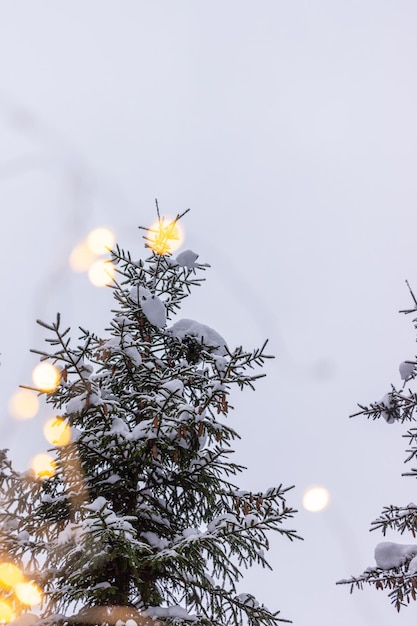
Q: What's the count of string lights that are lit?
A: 12